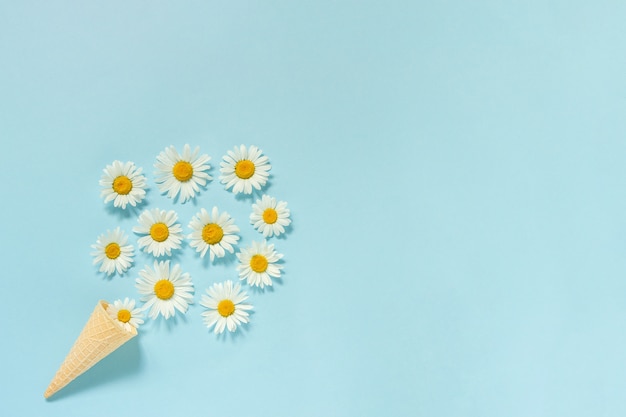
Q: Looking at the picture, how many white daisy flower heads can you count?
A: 11